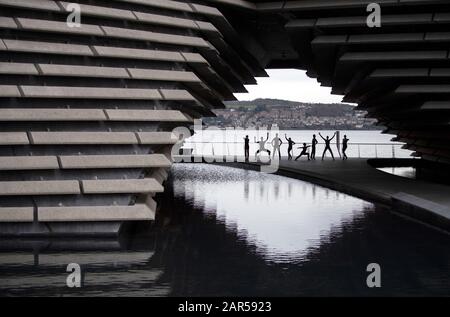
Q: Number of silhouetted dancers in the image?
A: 8